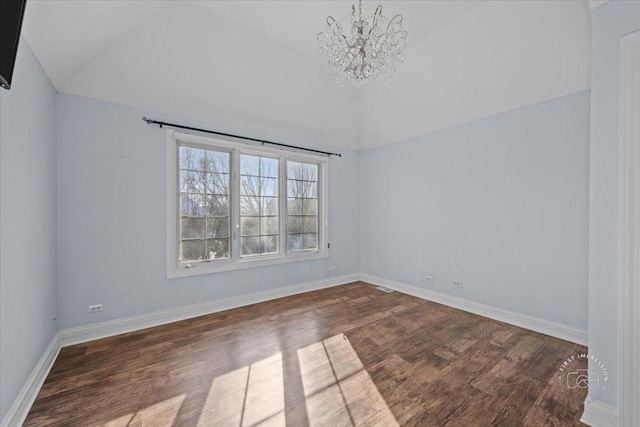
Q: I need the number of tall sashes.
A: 3